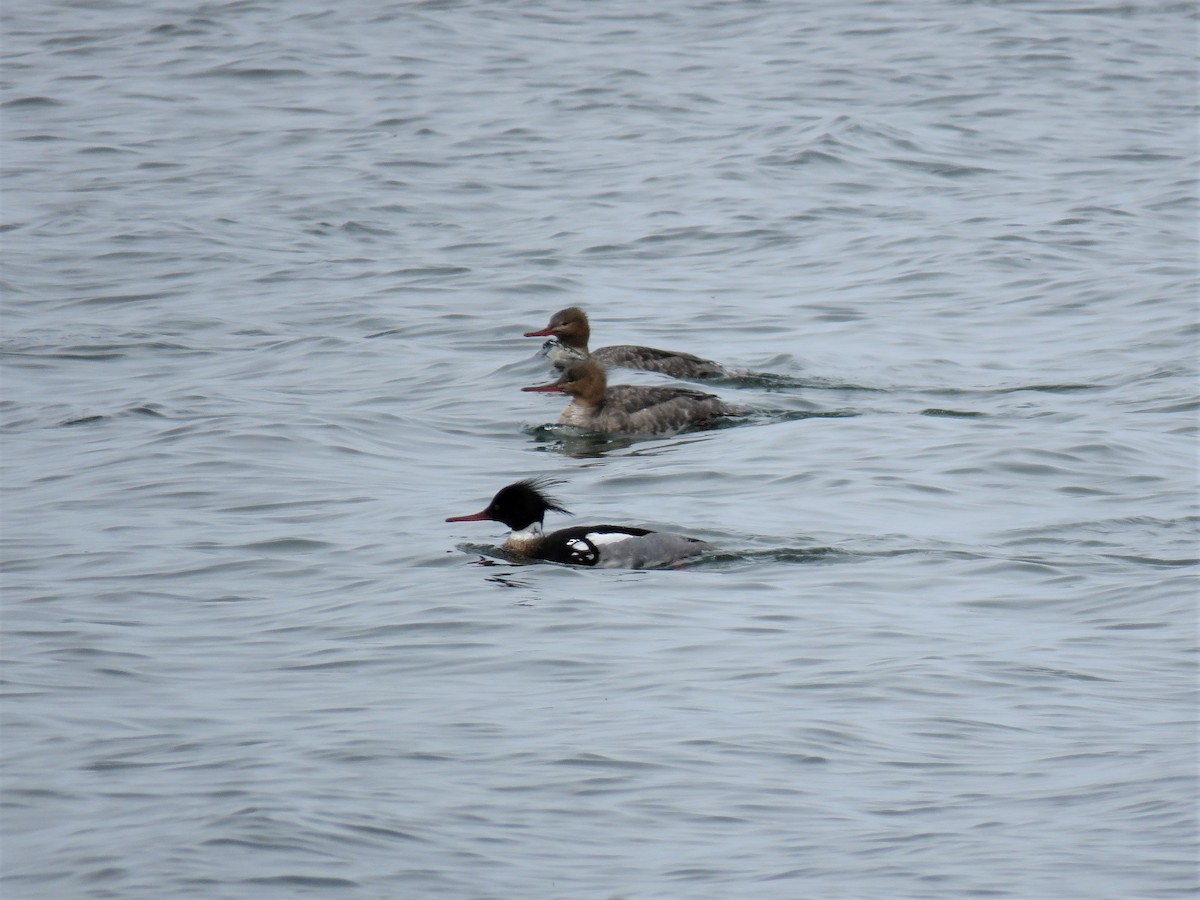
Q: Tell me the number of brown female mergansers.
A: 2